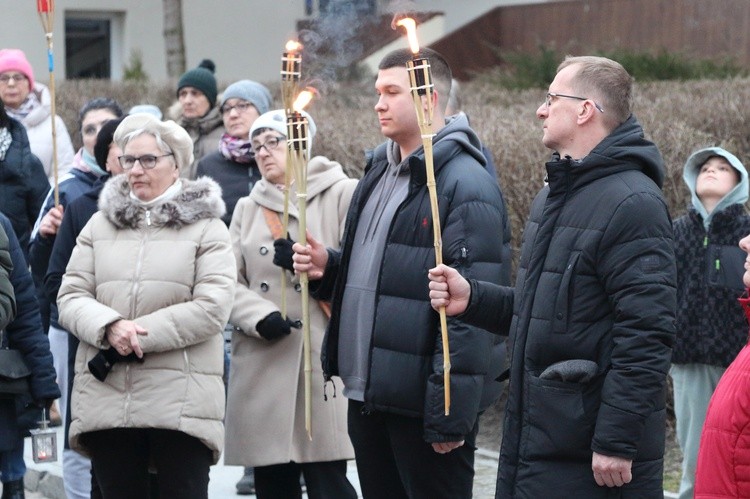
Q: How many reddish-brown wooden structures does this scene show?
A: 1